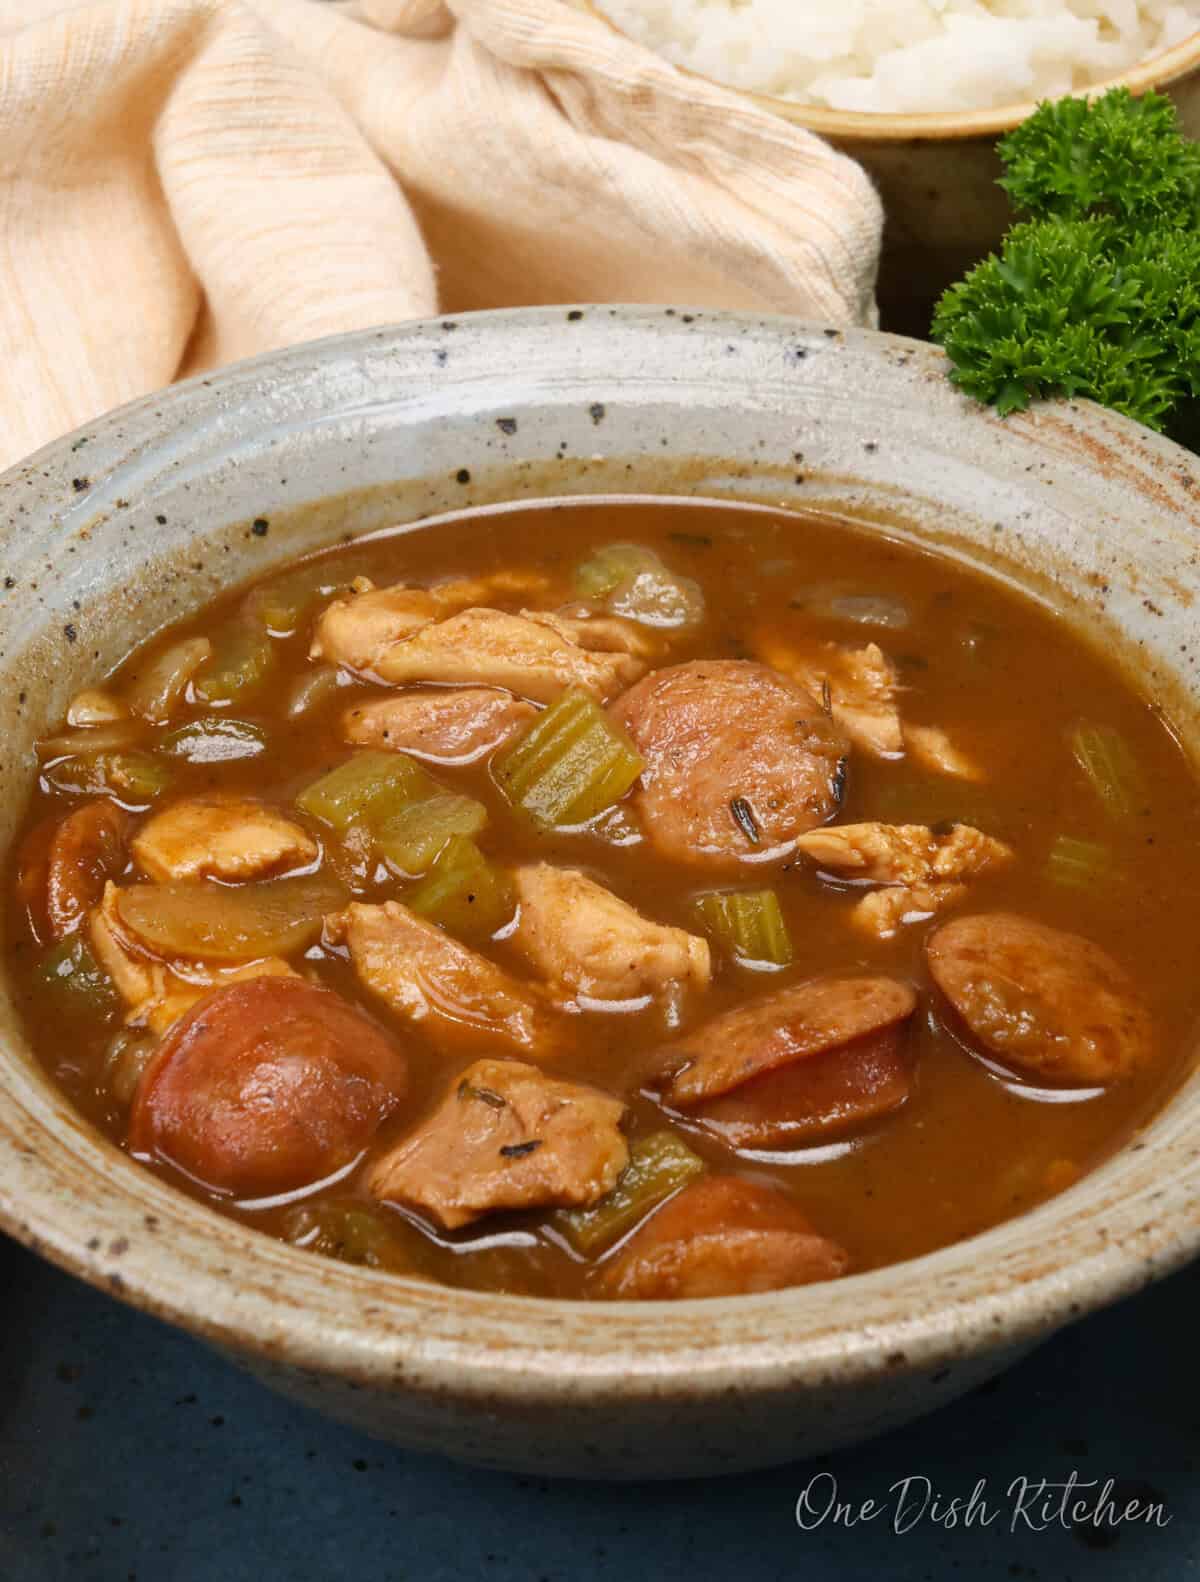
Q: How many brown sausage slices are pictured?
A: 6